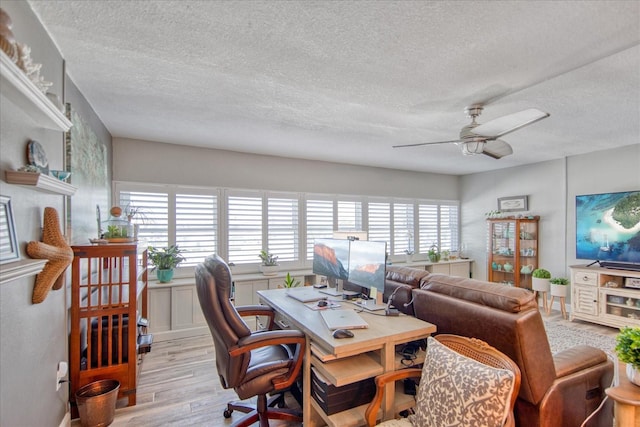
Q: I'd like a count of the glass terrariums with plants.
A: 1